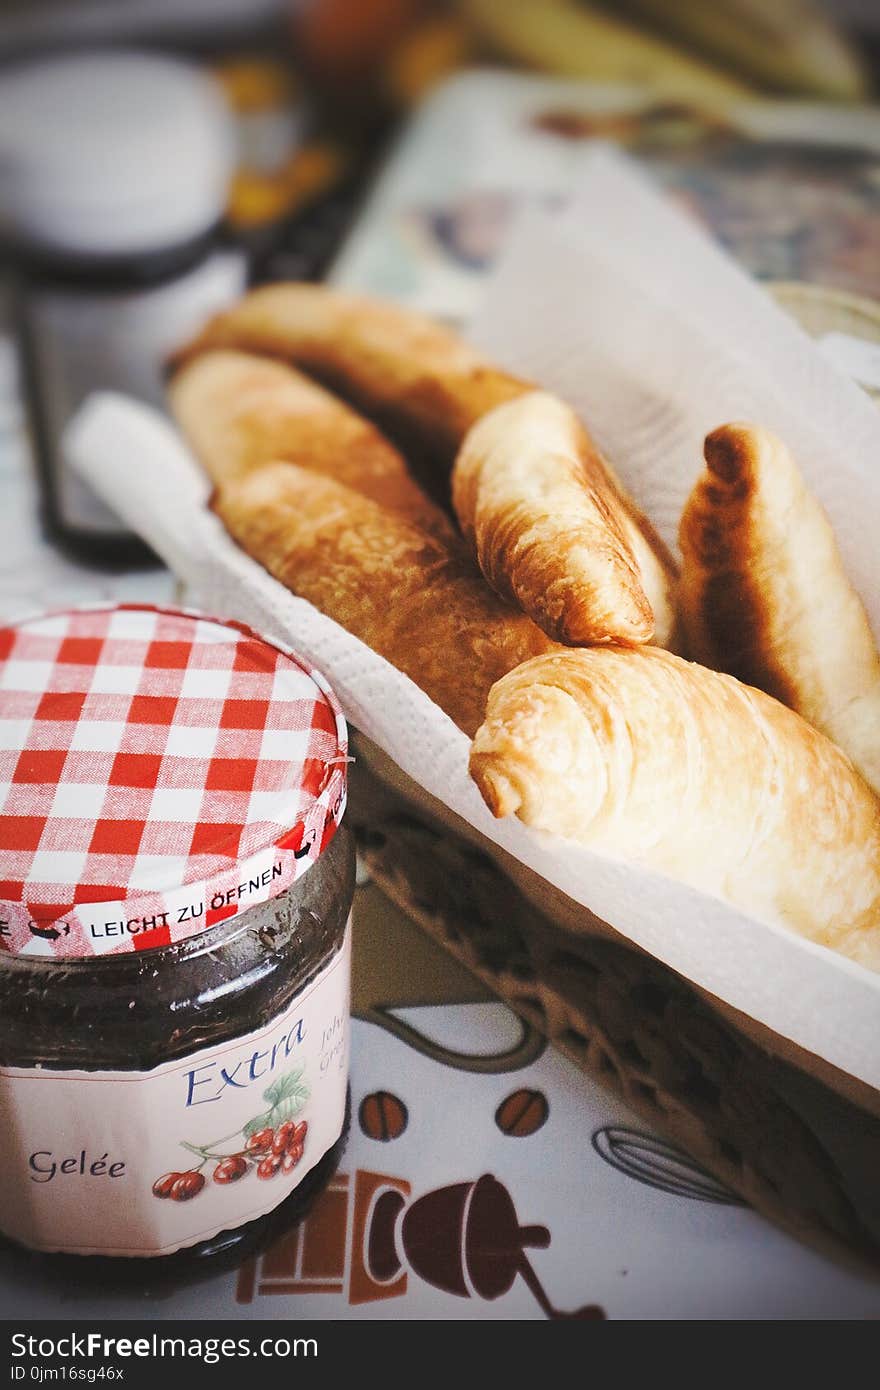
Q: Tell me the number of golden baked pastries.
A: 6